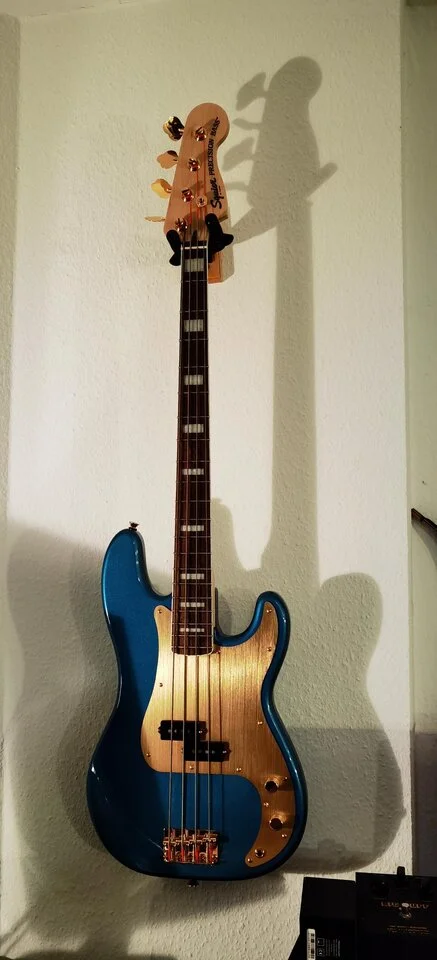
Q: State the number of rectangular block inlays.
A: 9